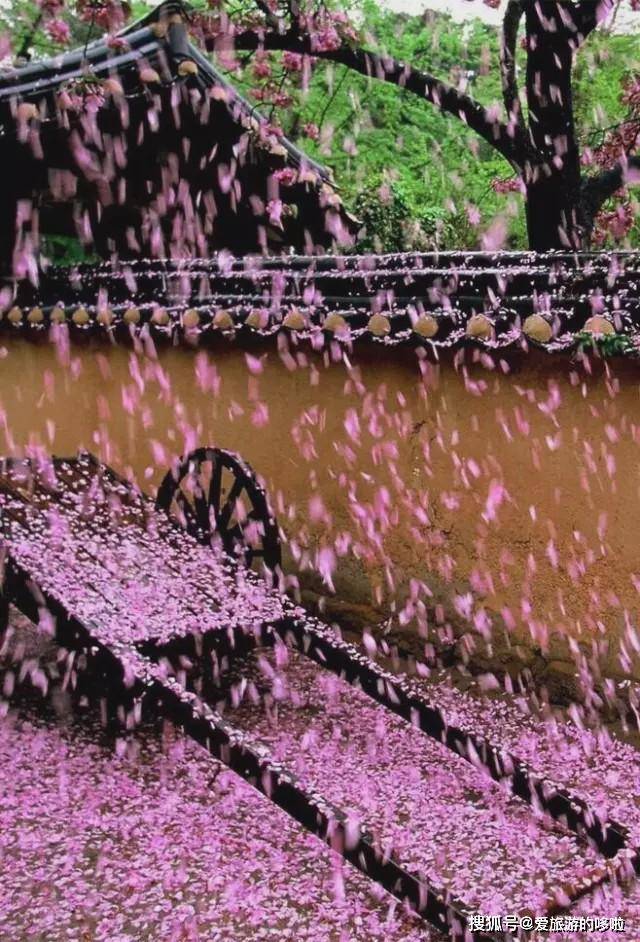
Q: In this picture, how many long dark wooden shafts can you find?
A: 2